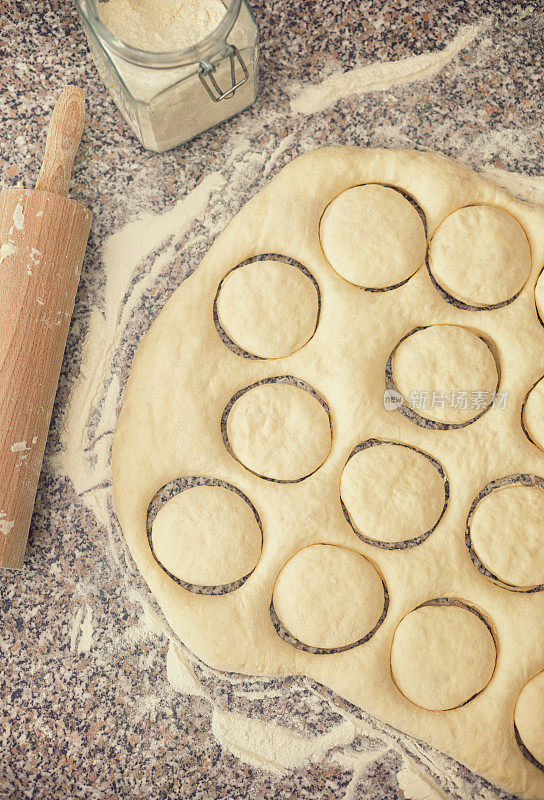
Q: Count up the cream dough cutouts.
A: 13